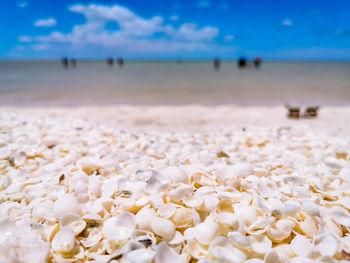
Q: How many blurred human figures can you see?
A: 7